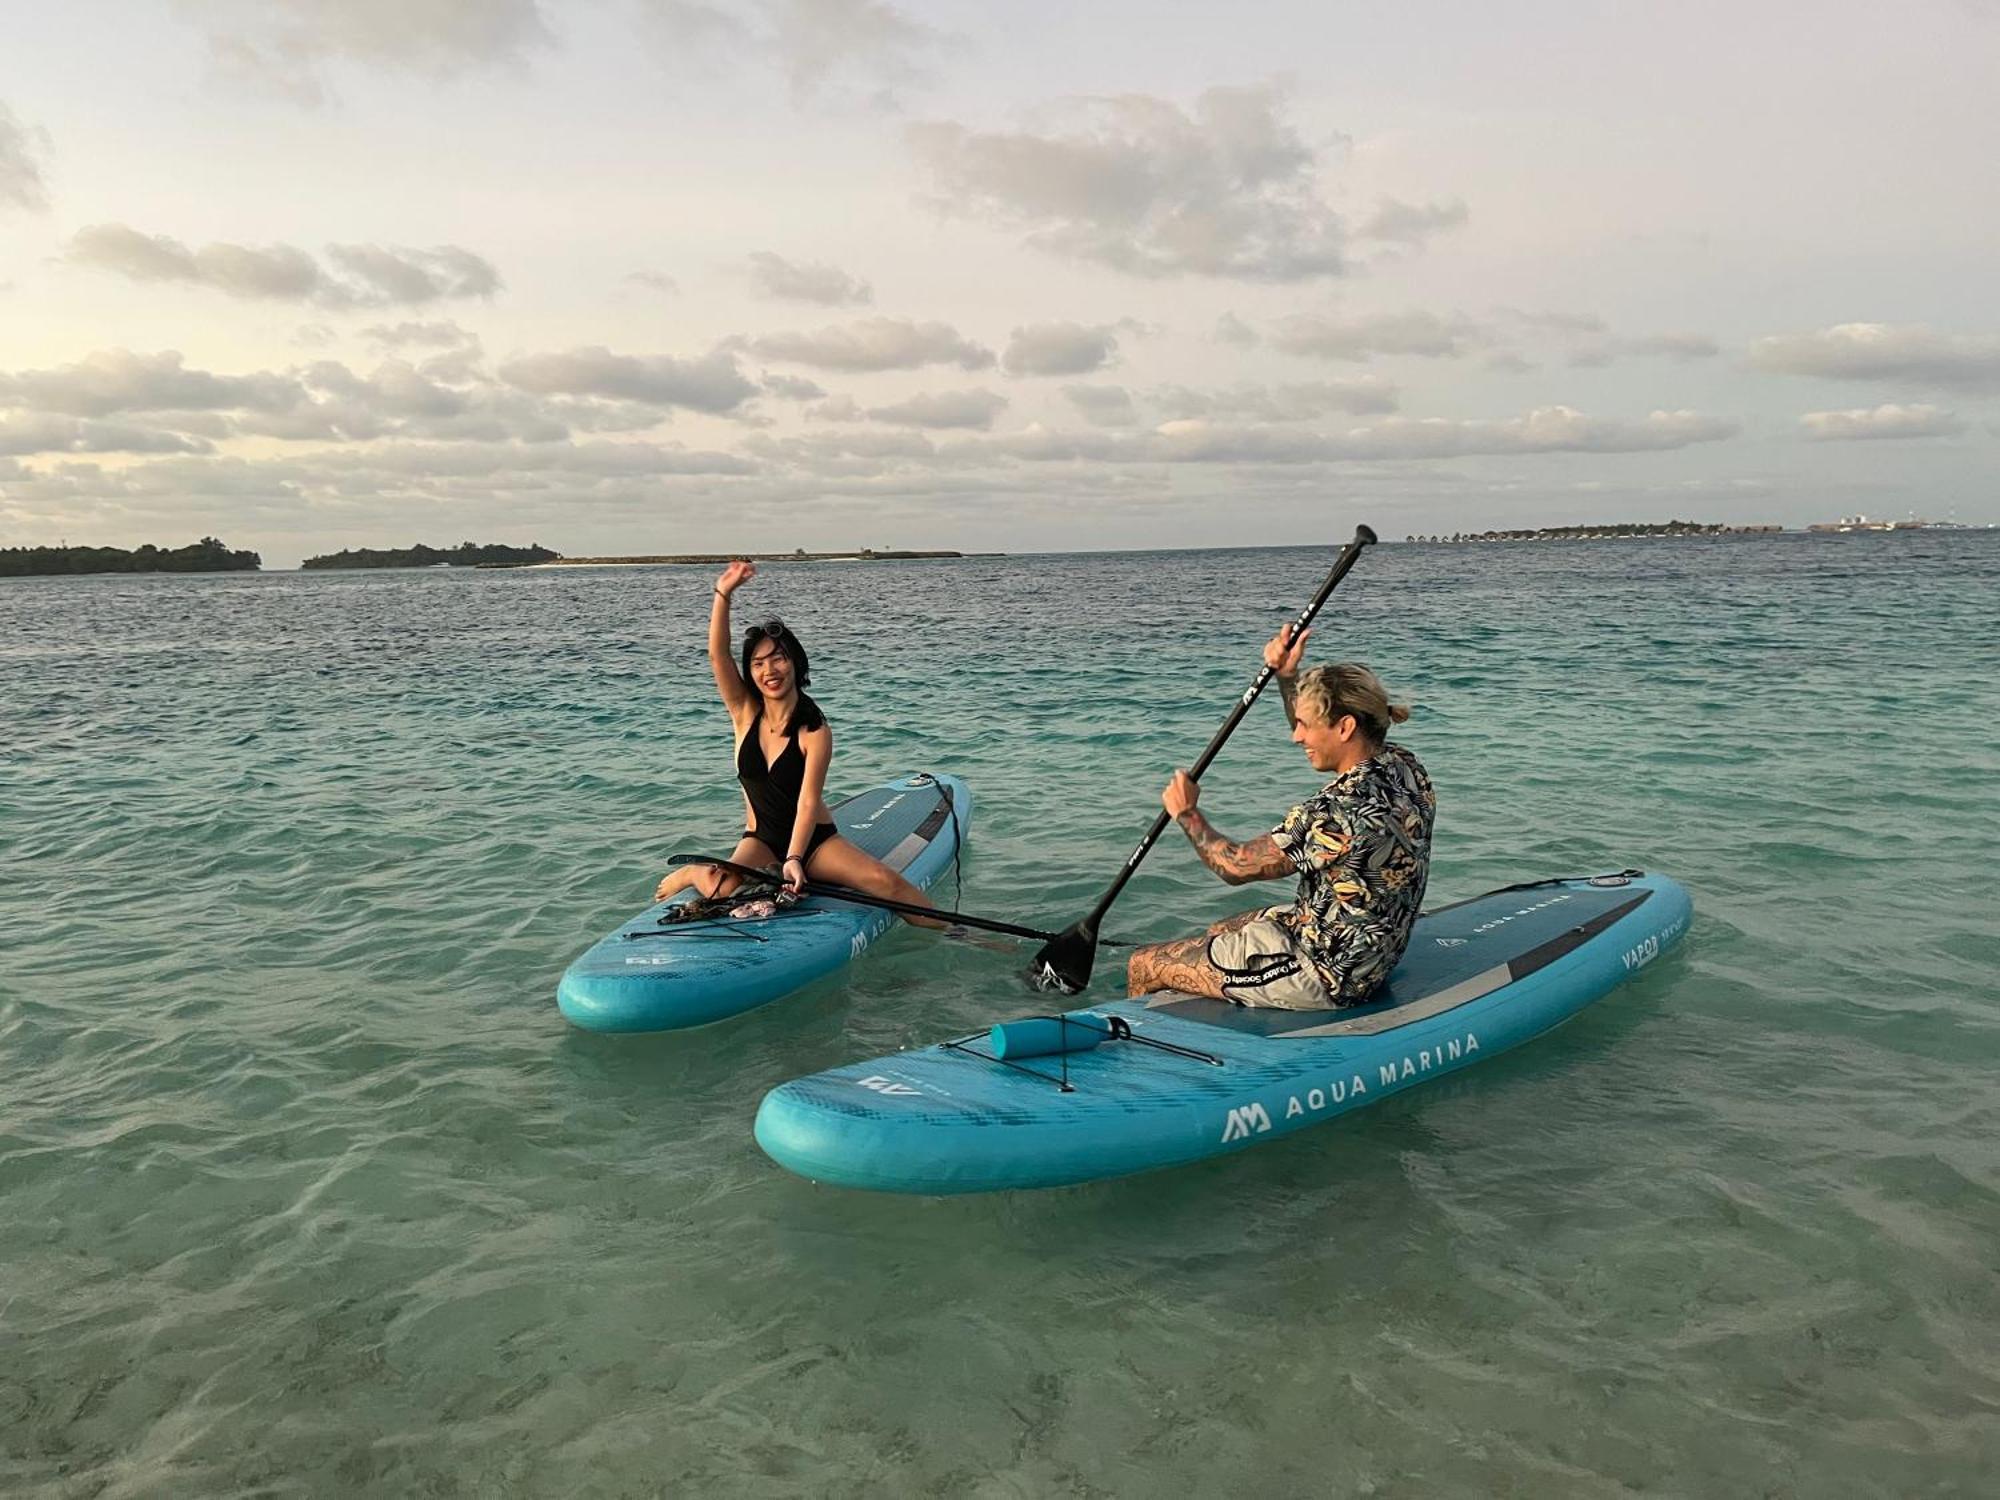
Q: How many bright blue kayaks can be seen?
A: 2